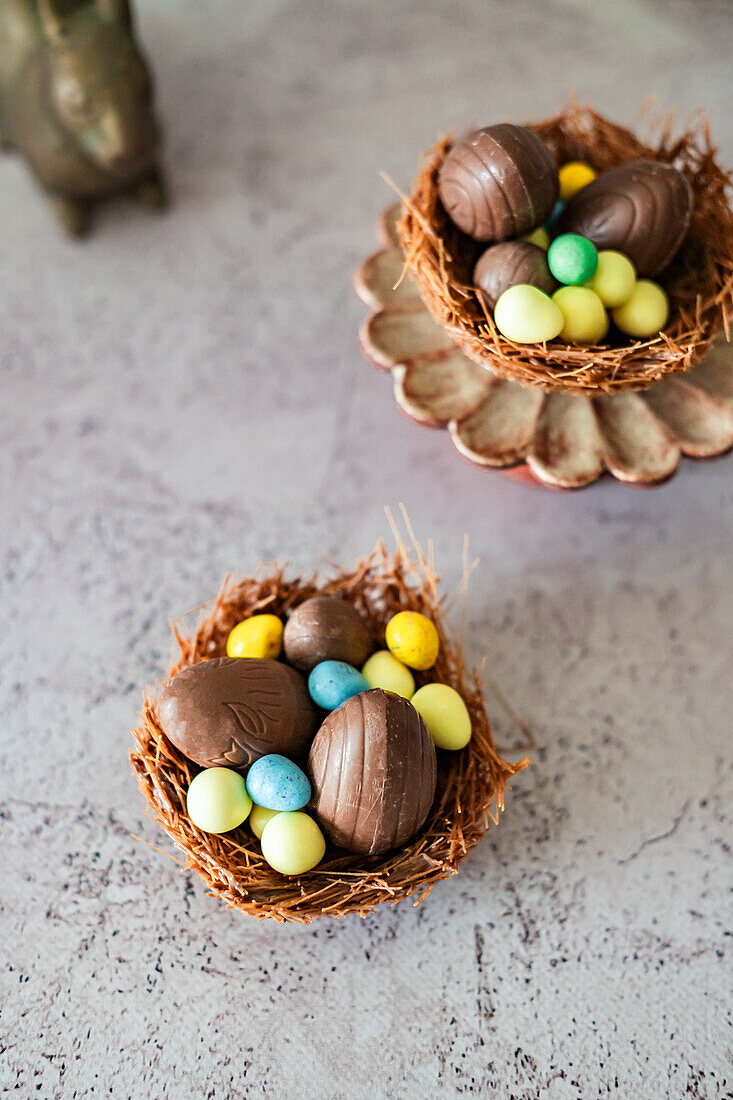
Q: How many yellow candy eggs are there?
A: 13